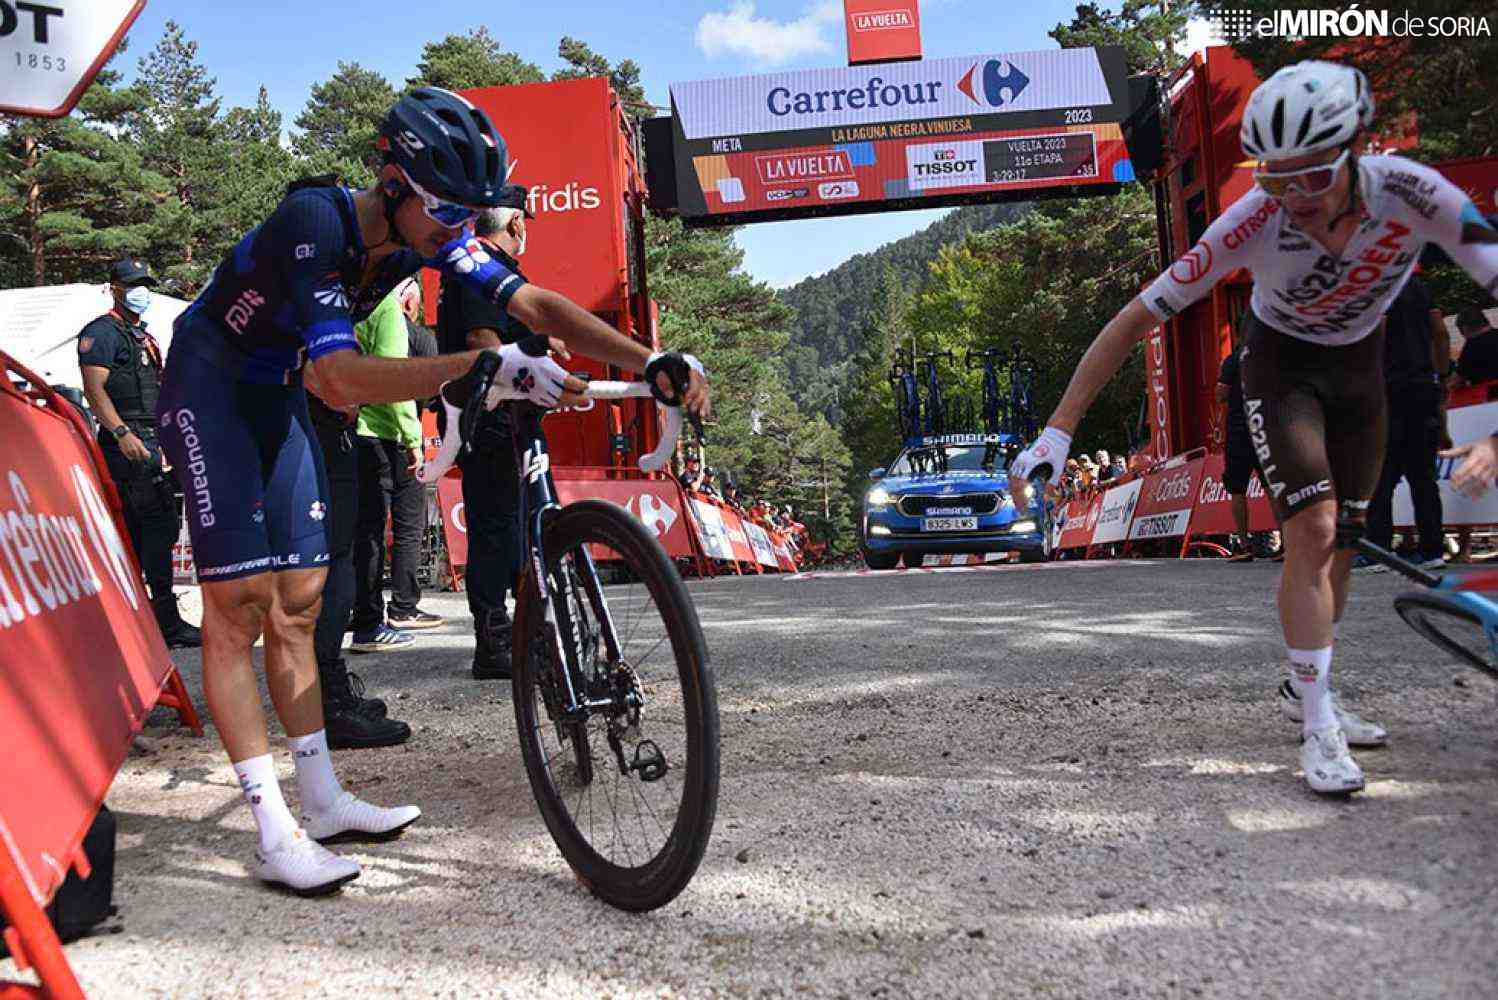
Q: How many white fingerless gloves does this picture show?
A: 3